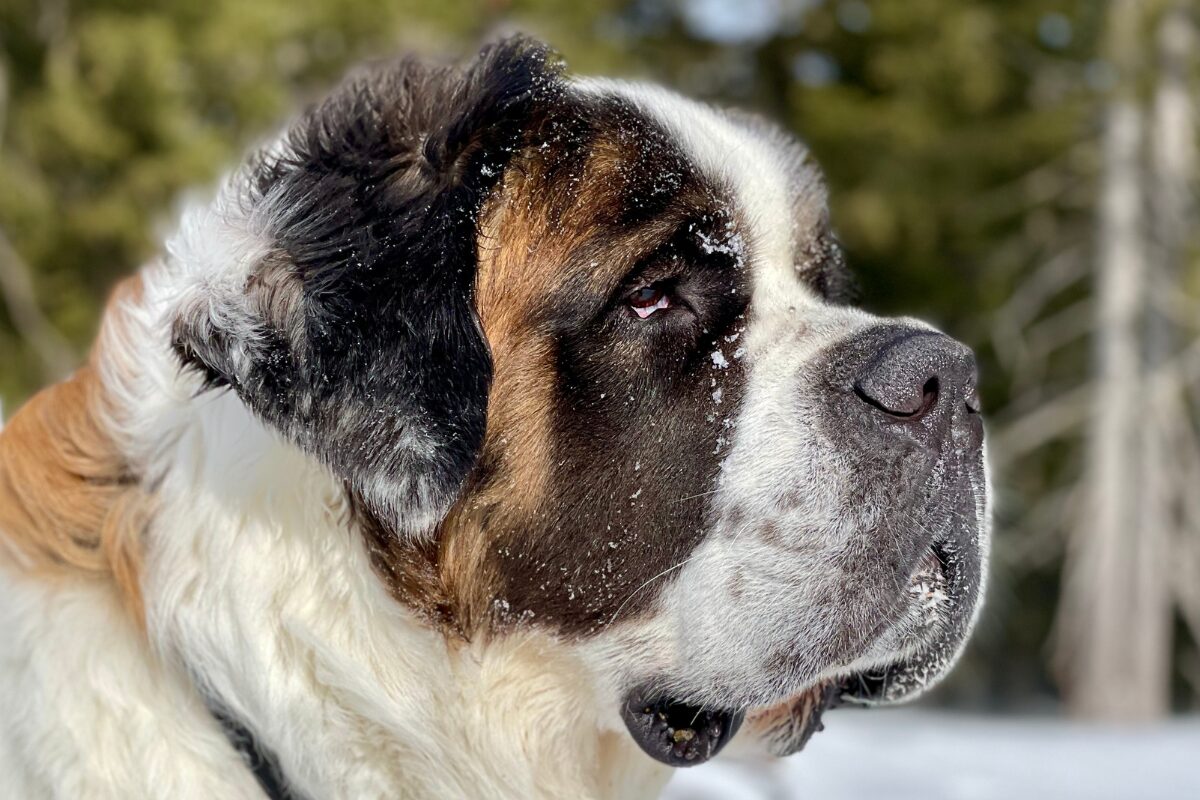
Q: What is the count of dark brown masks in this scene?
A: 1